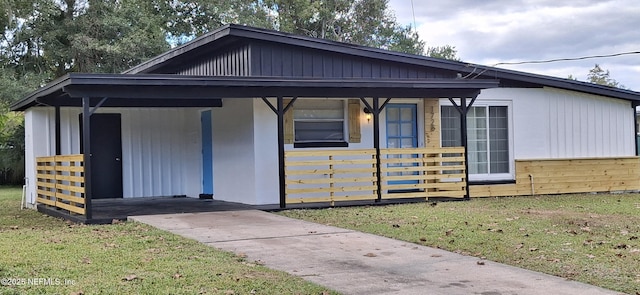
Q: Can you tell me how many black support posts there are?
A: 5